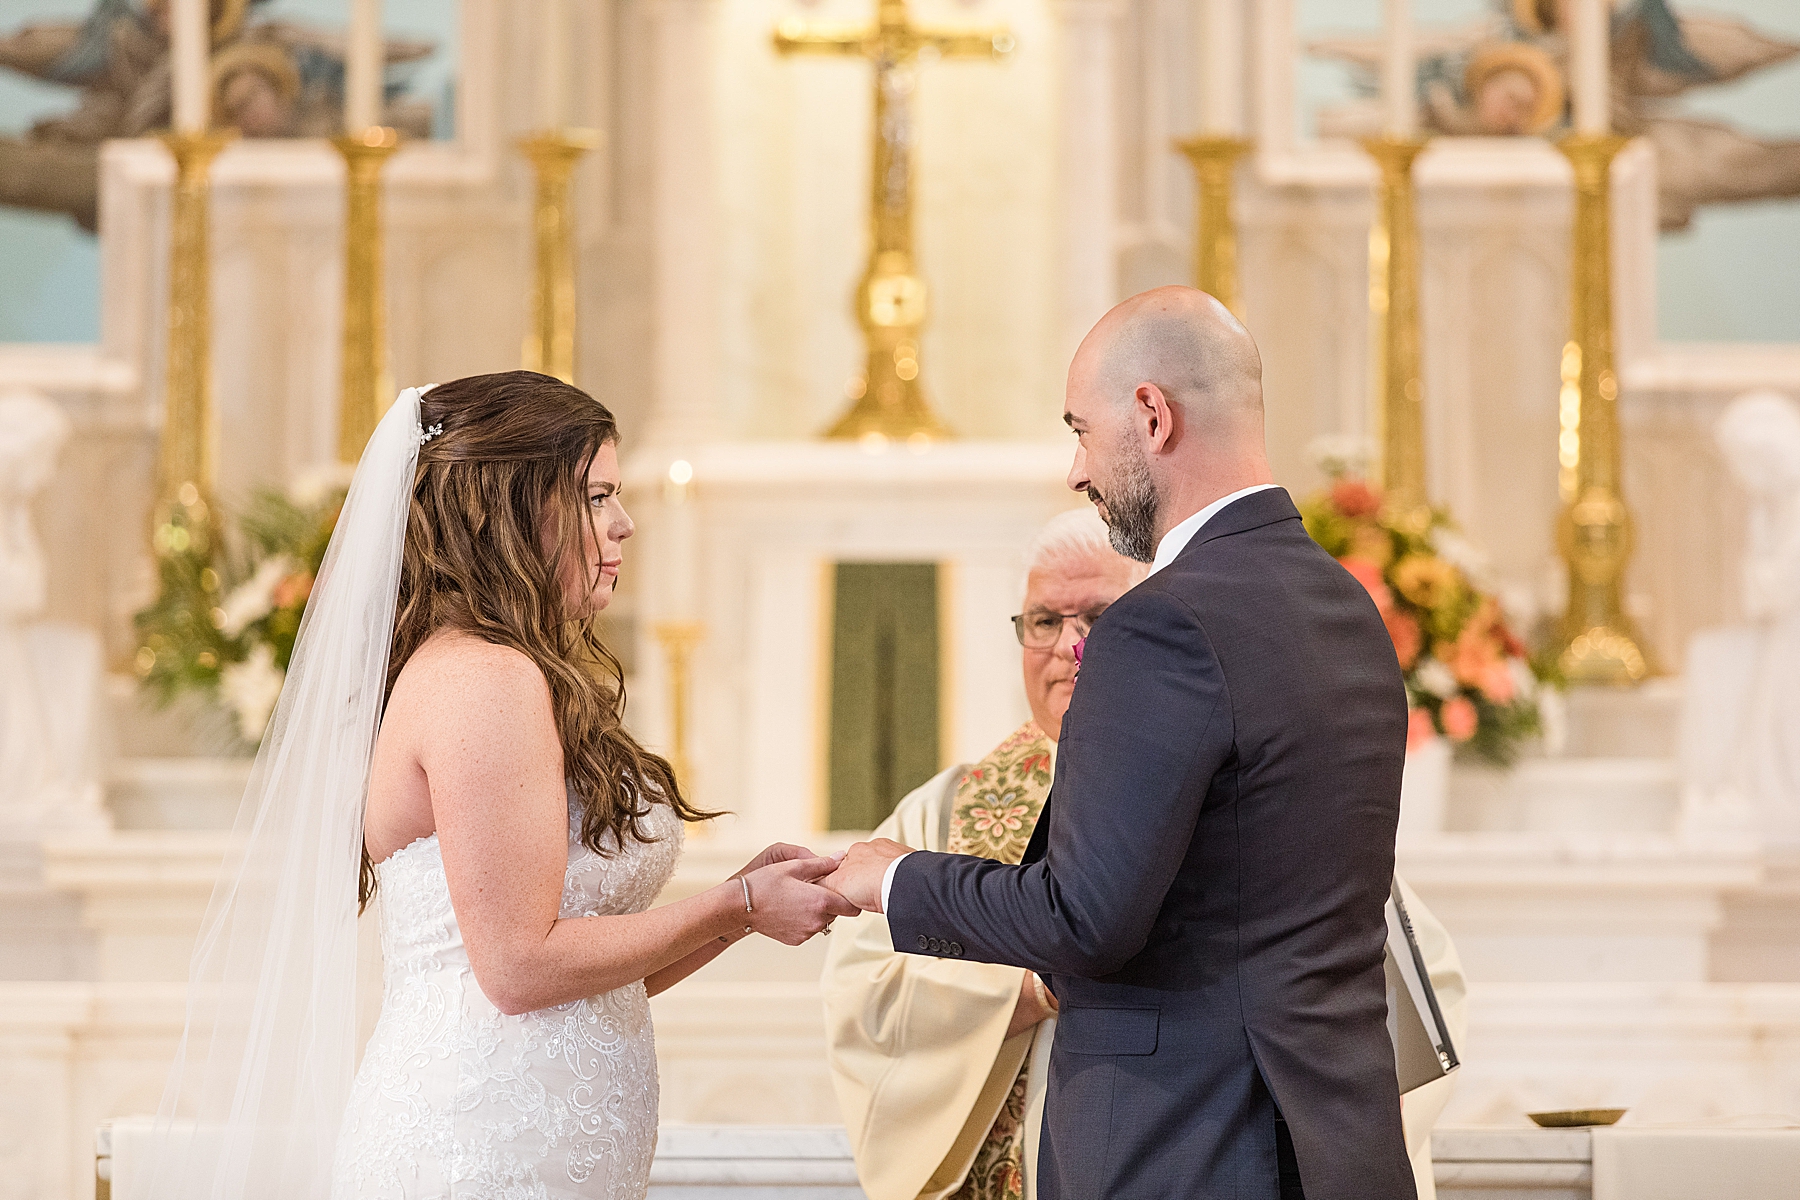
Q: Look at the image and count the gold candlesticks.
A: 7